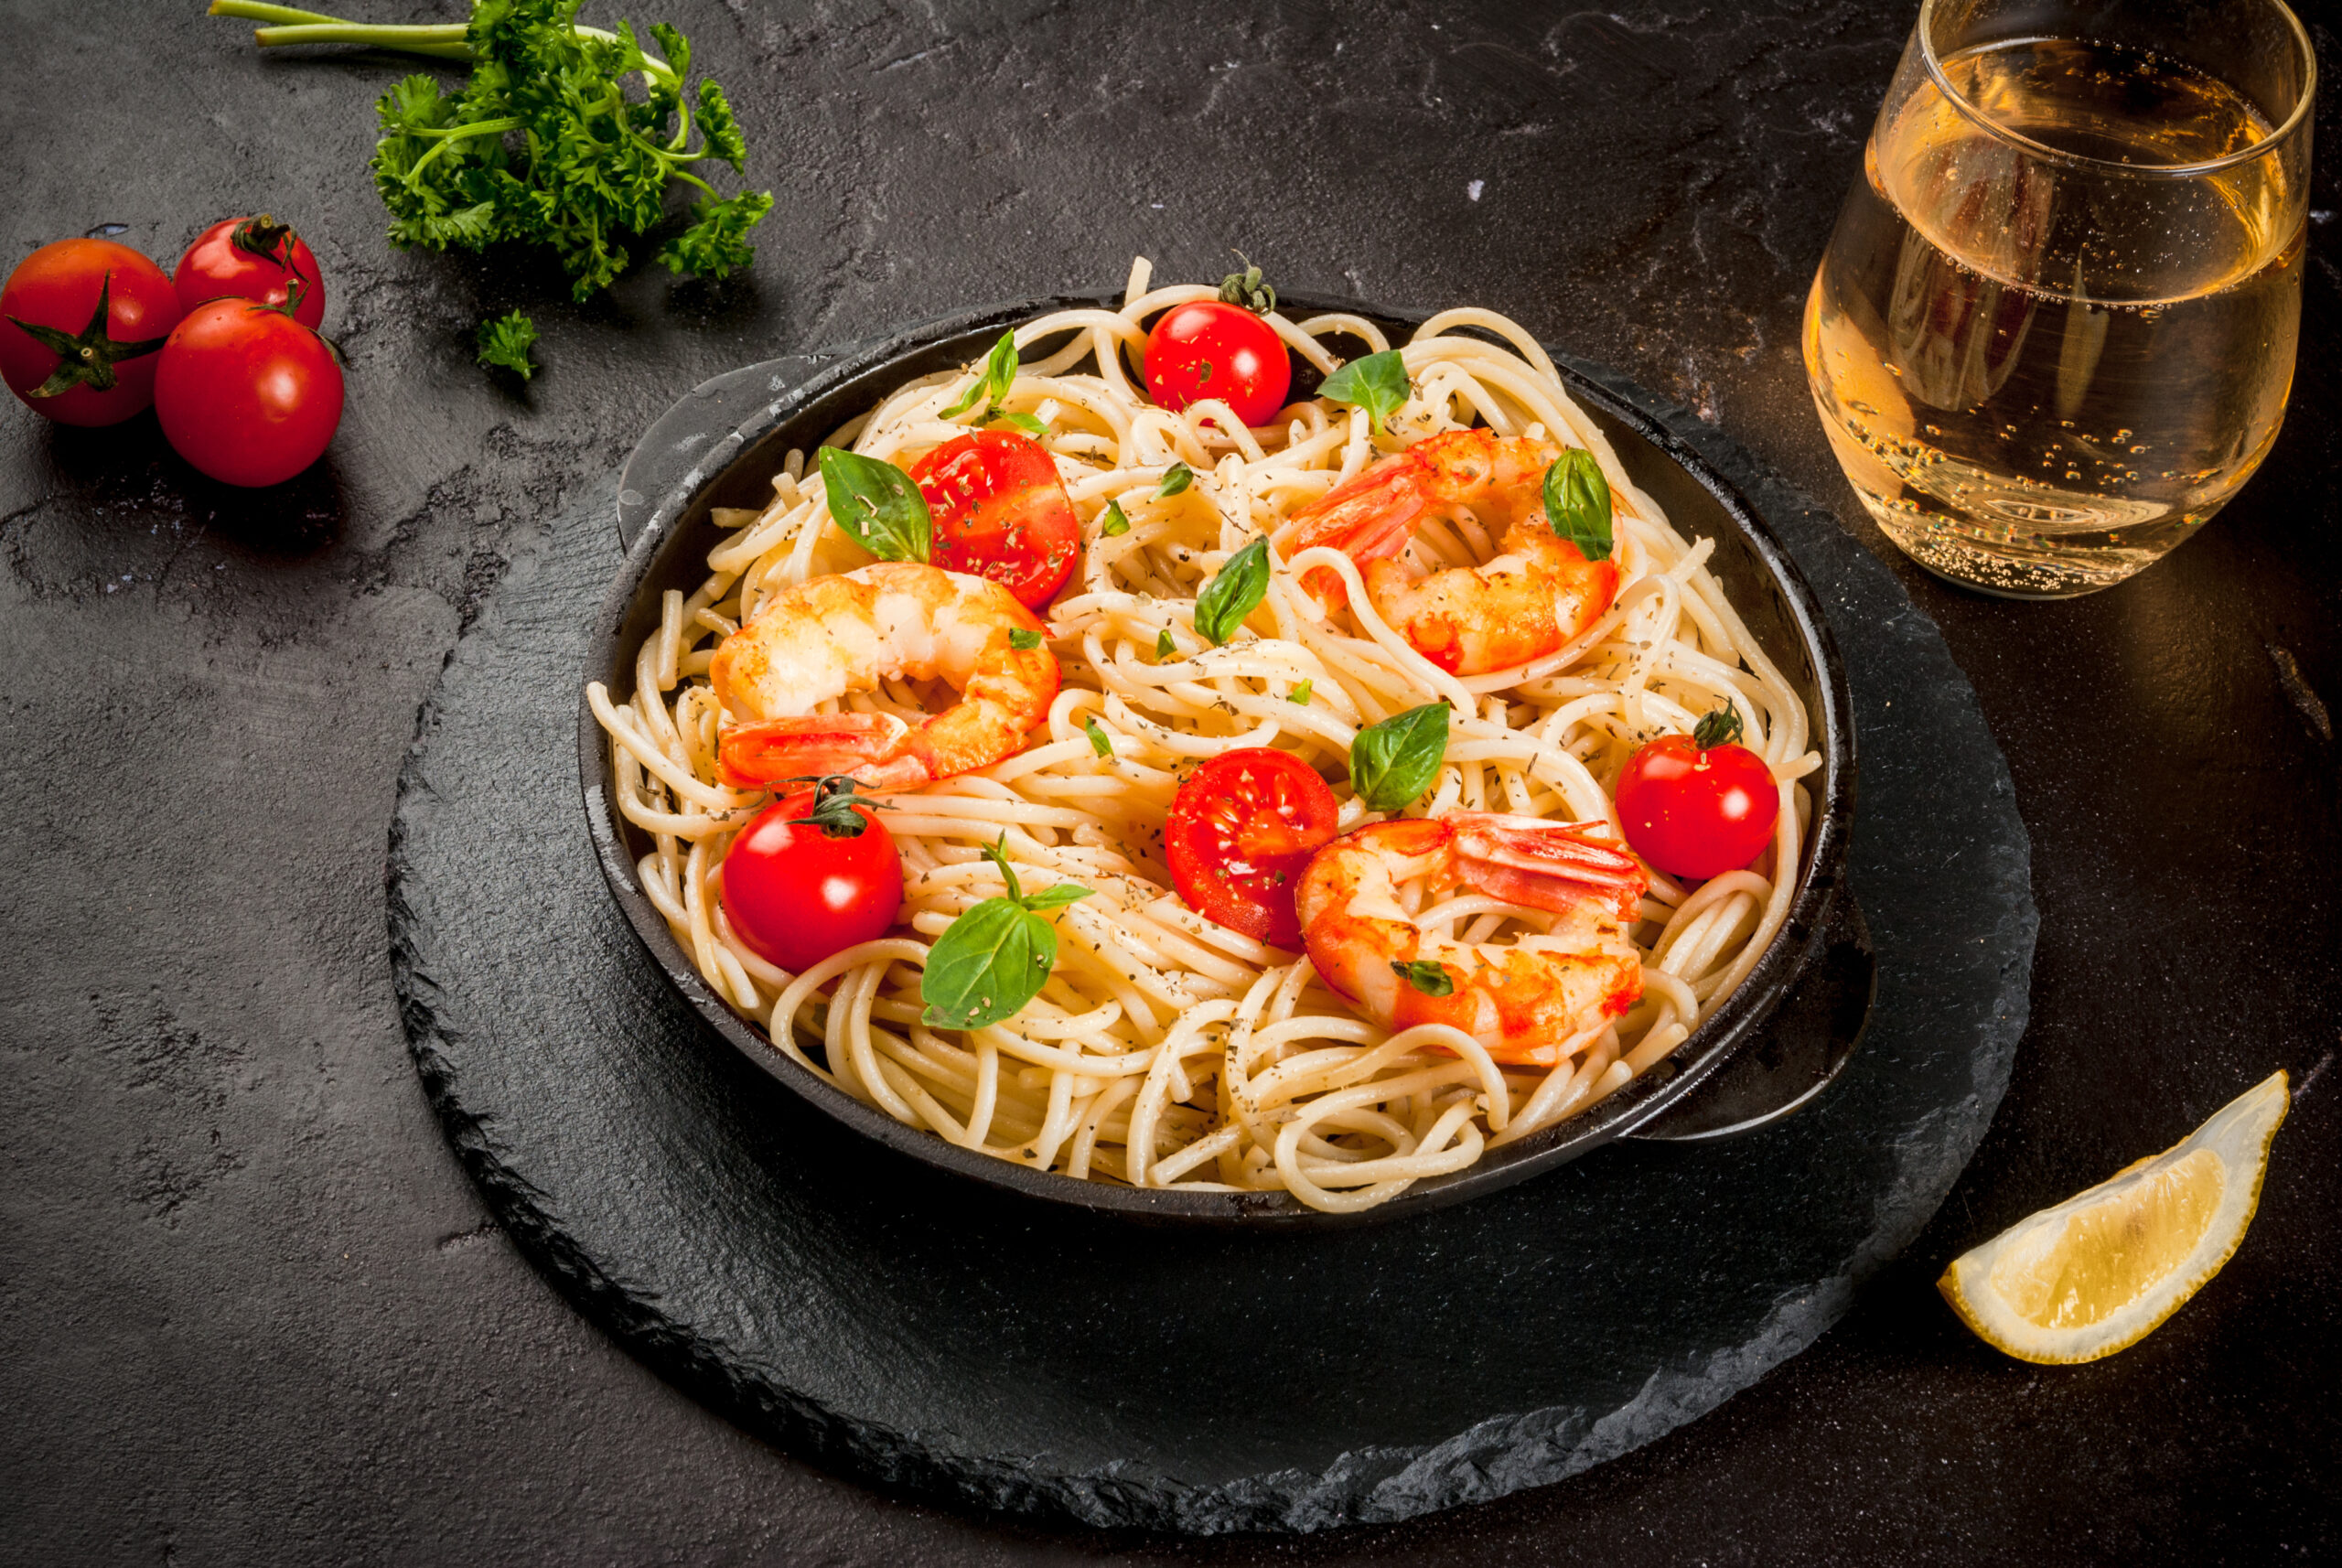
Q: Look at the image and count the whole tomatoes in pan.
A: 3